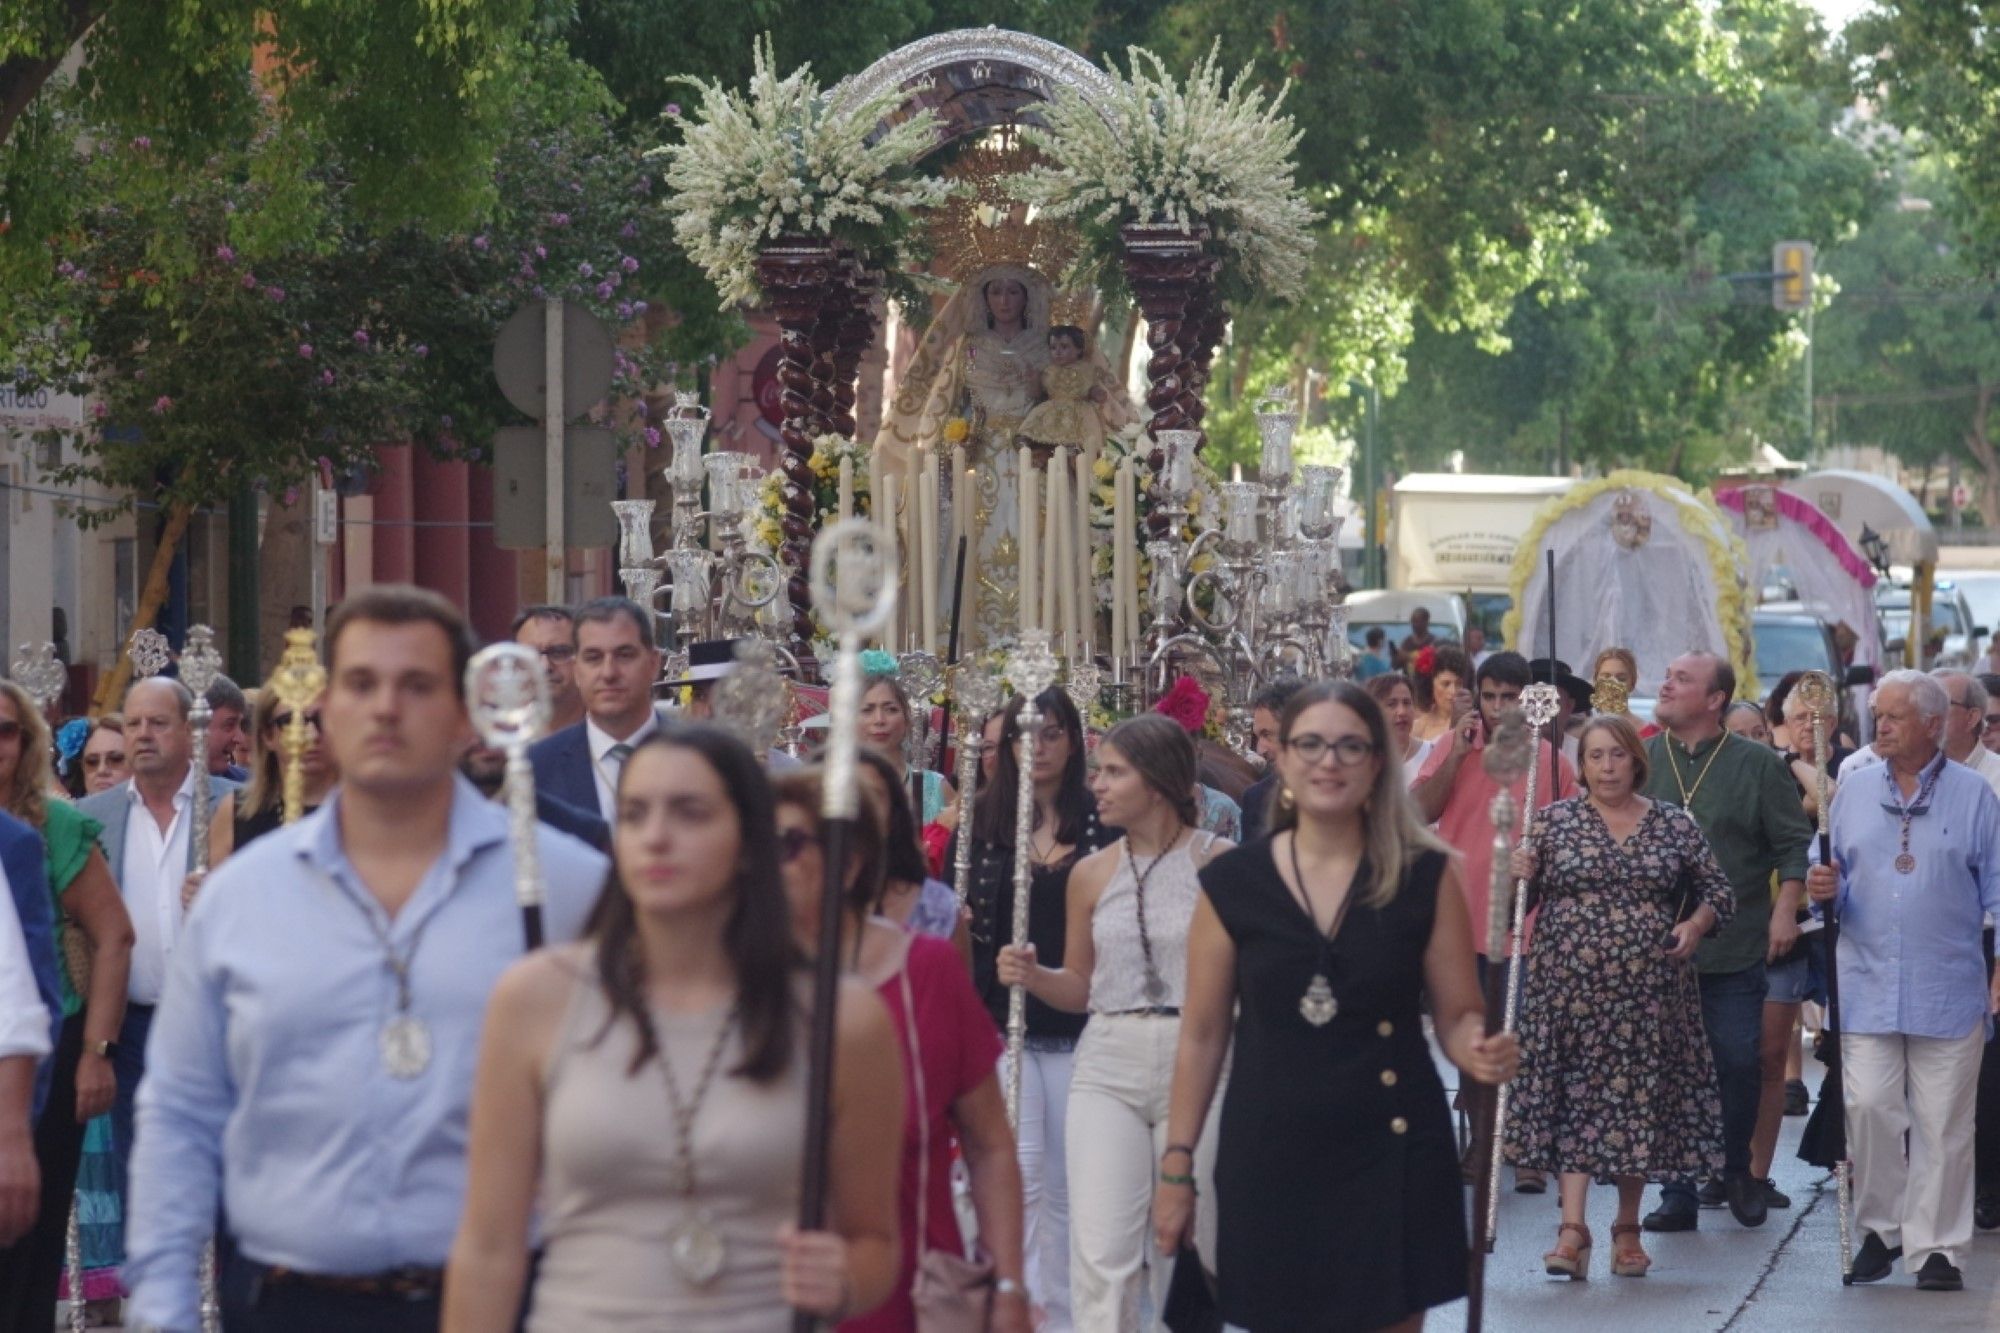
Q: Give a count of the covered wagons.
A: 3